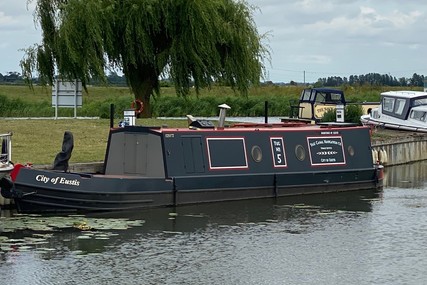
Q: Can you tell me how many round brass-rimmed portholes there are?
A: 3